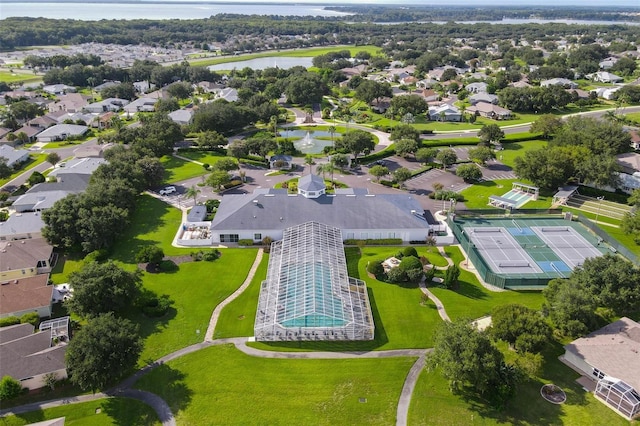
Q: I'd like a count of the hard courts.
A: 2